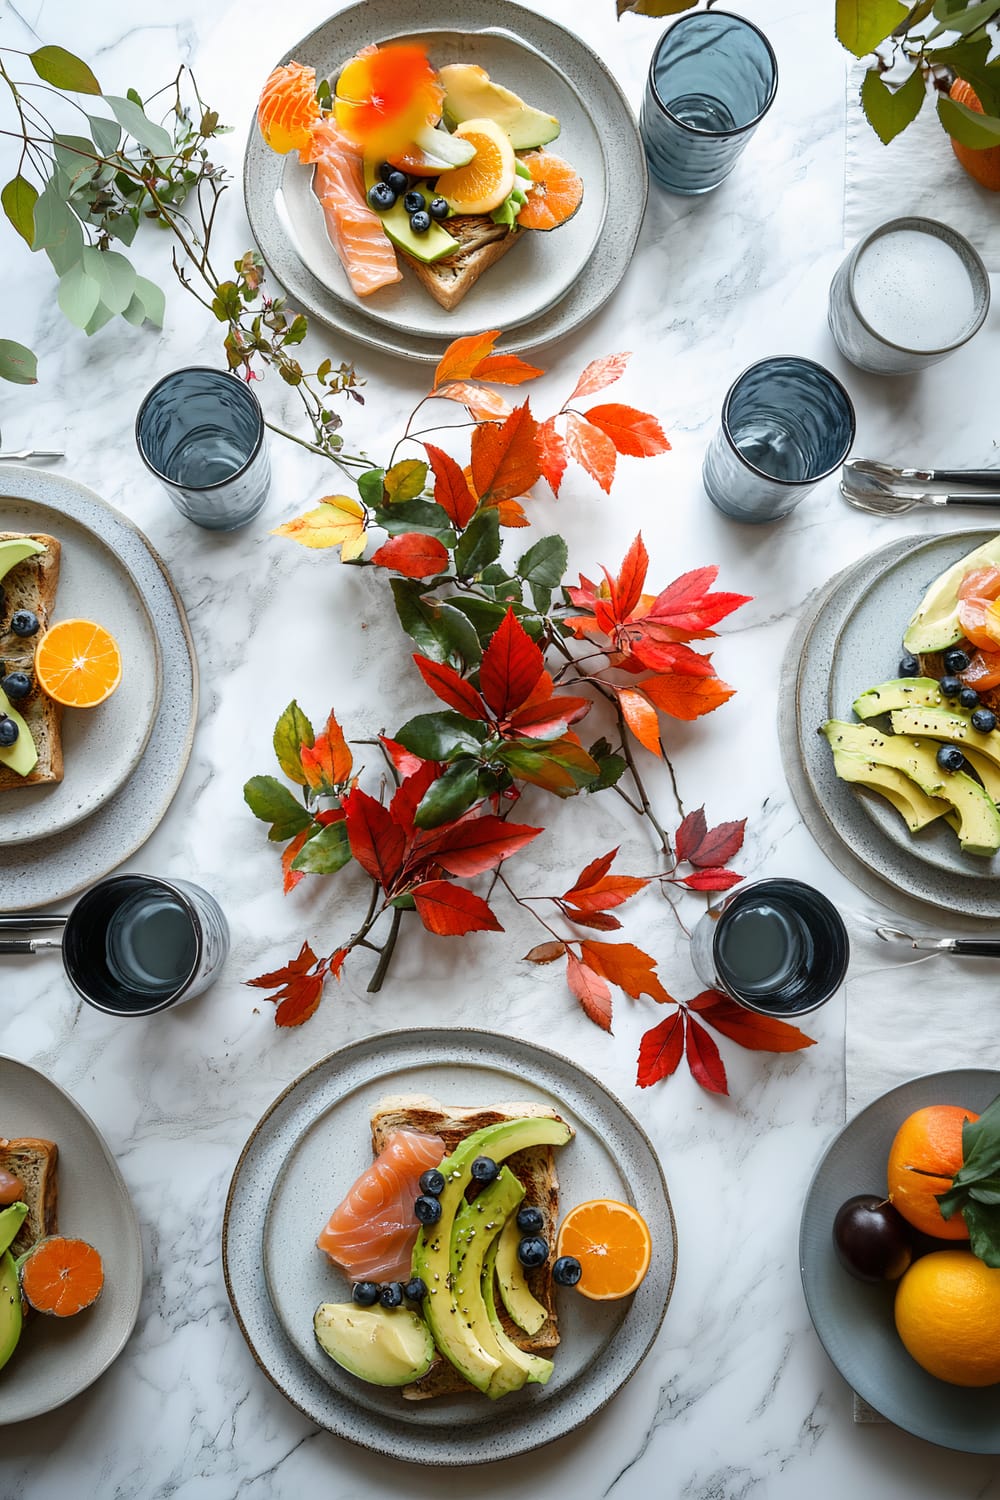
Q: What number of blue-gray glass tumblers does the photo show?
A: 5